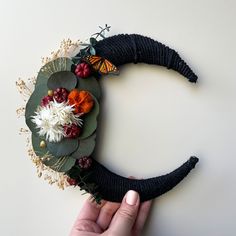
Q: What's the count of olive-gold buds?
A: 2